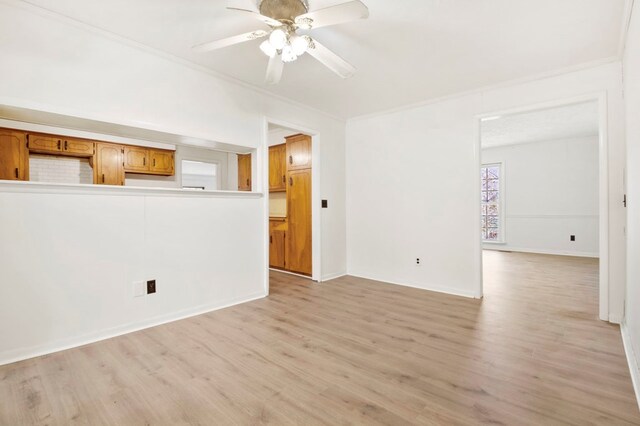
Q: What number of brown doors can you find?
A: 11